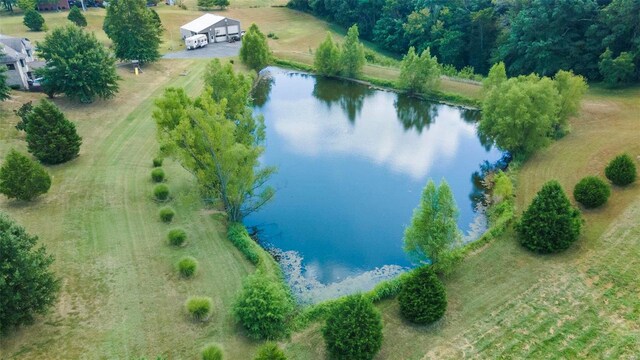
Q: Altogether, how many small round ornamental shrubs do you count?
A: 8